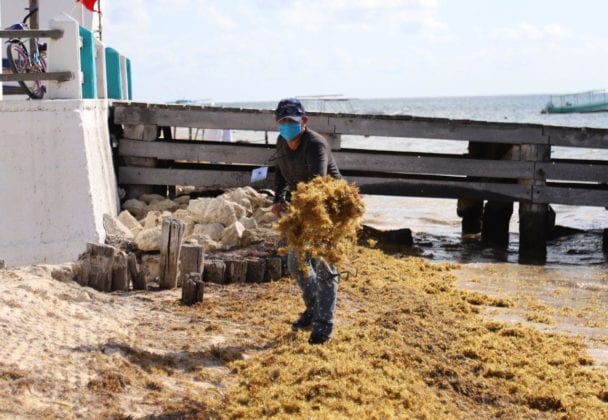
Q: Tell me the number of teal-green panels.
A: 3